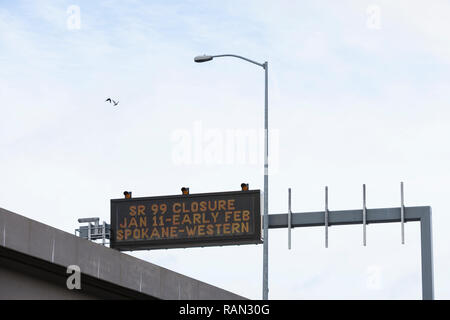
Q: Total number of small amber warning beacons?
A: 3